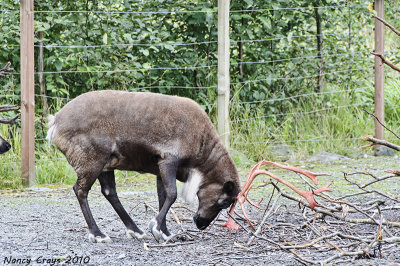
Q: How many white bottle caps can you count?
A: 0